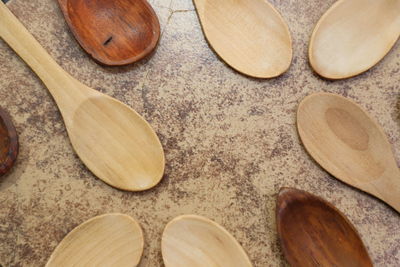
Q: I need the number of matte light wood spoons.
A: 6